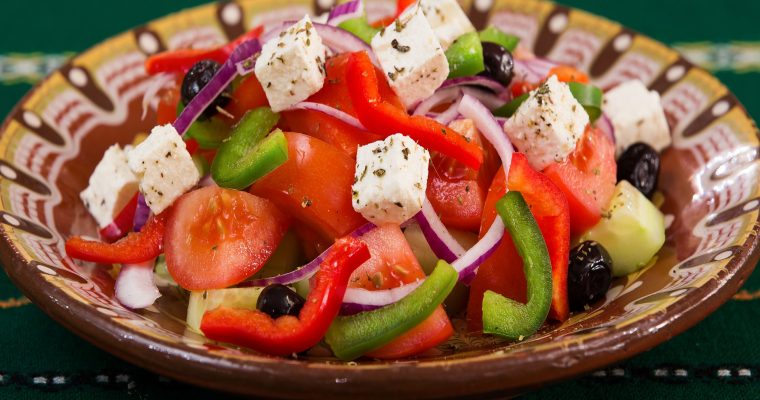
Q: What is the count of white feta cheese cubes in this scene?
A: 8